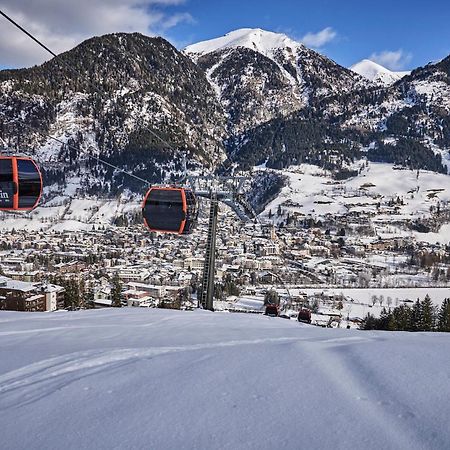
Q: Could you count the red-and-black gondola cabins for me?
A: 4